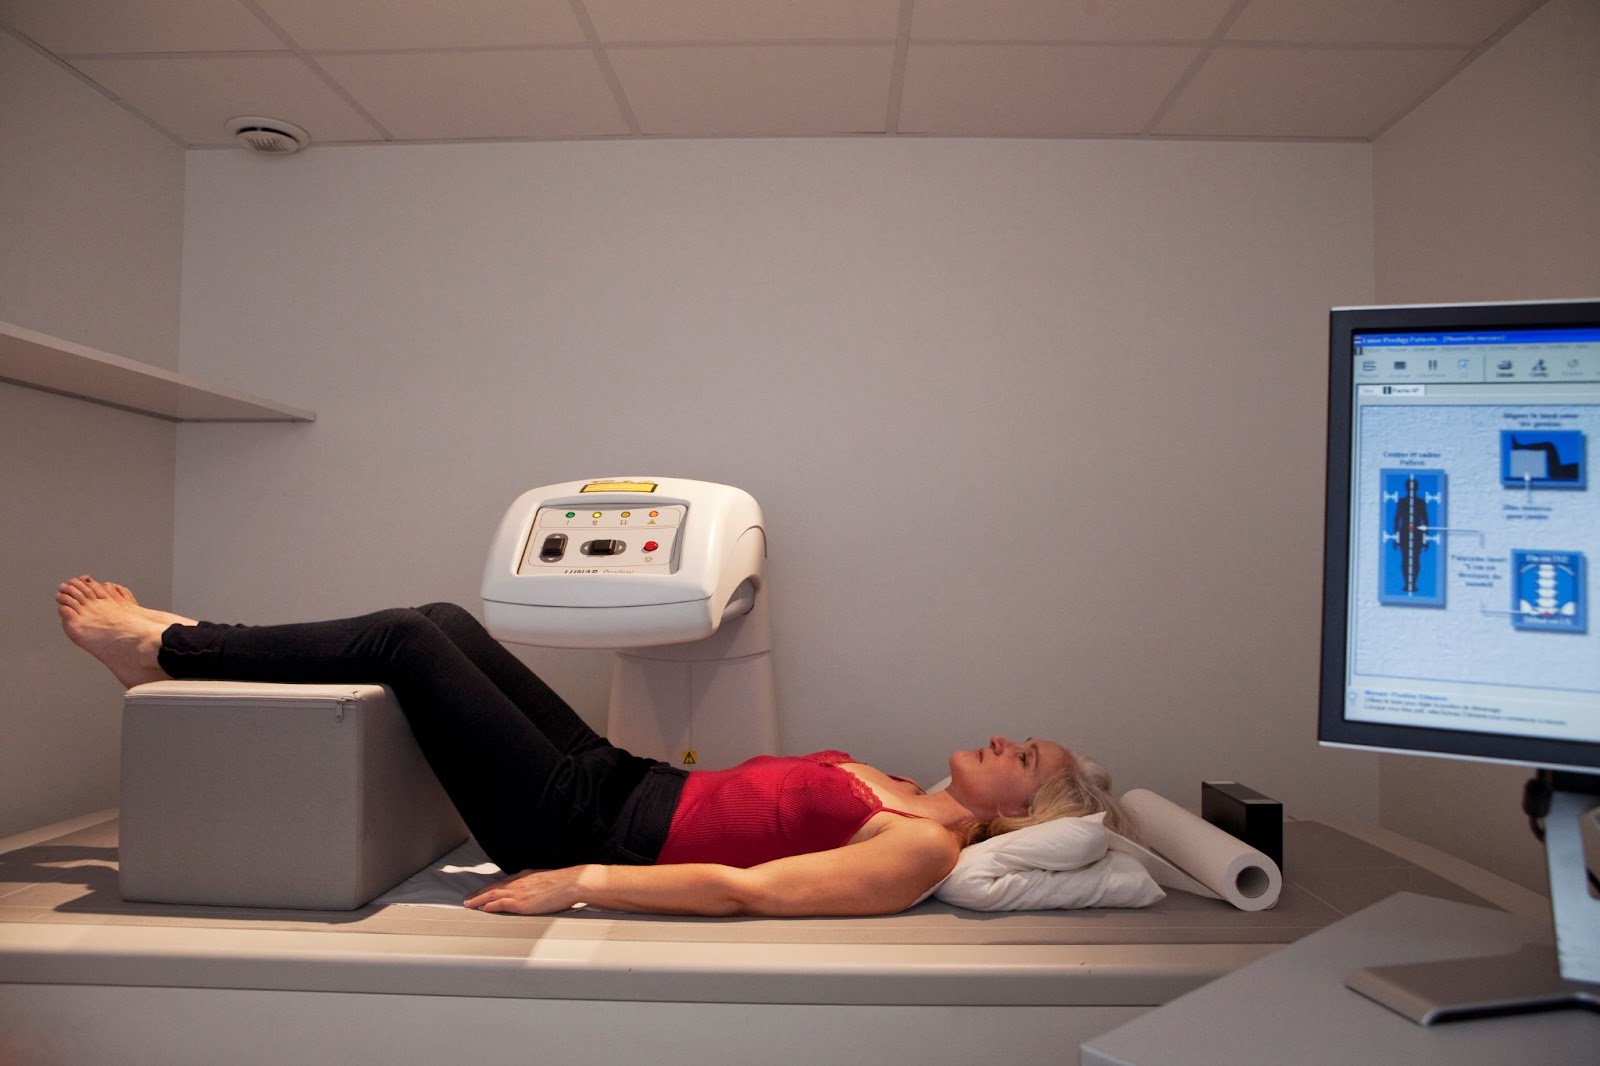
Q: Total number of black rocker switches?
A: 2